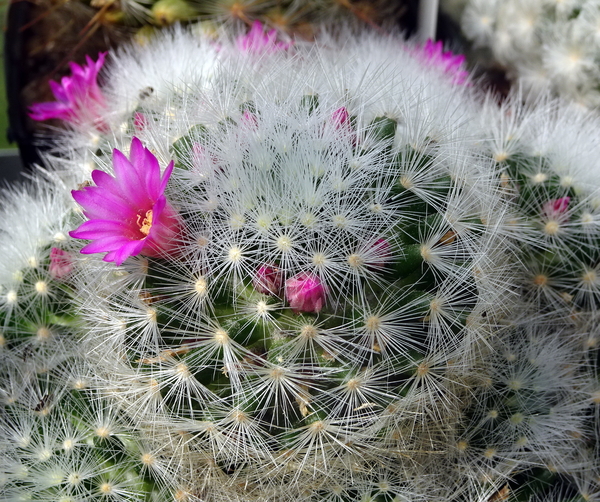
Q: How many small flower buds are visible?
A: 9